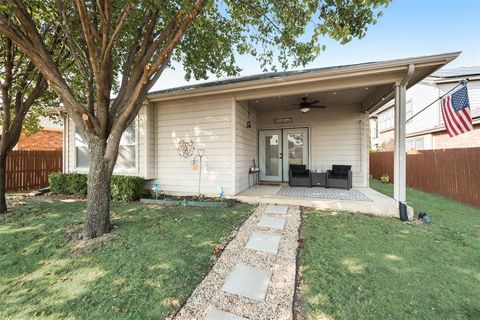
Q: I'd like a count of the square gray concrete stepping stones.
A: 5